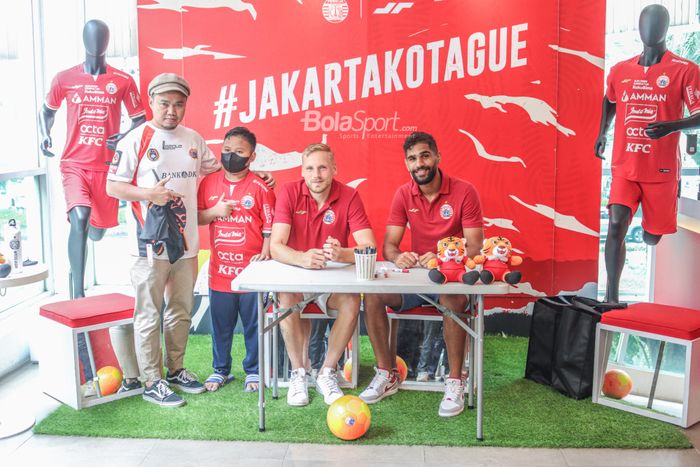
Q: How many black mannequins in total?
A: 2